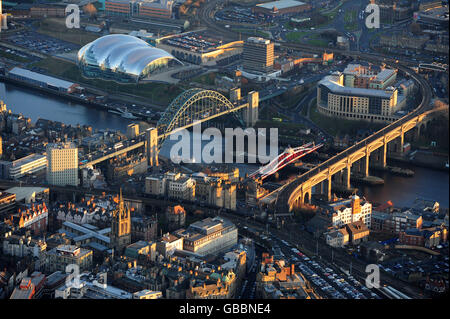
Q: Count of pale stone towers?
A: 4